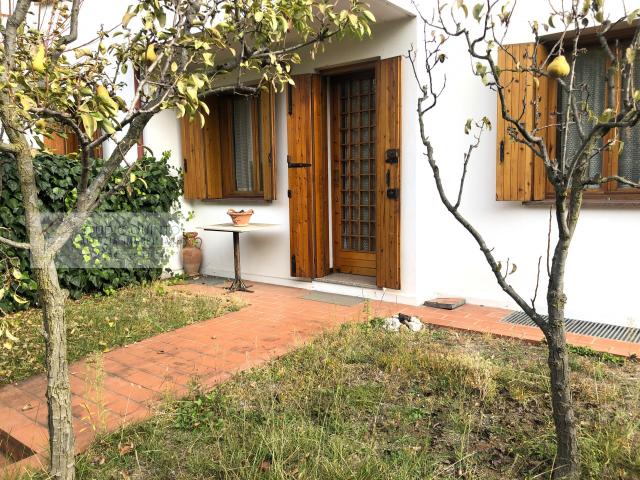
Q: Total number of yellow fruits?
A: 4